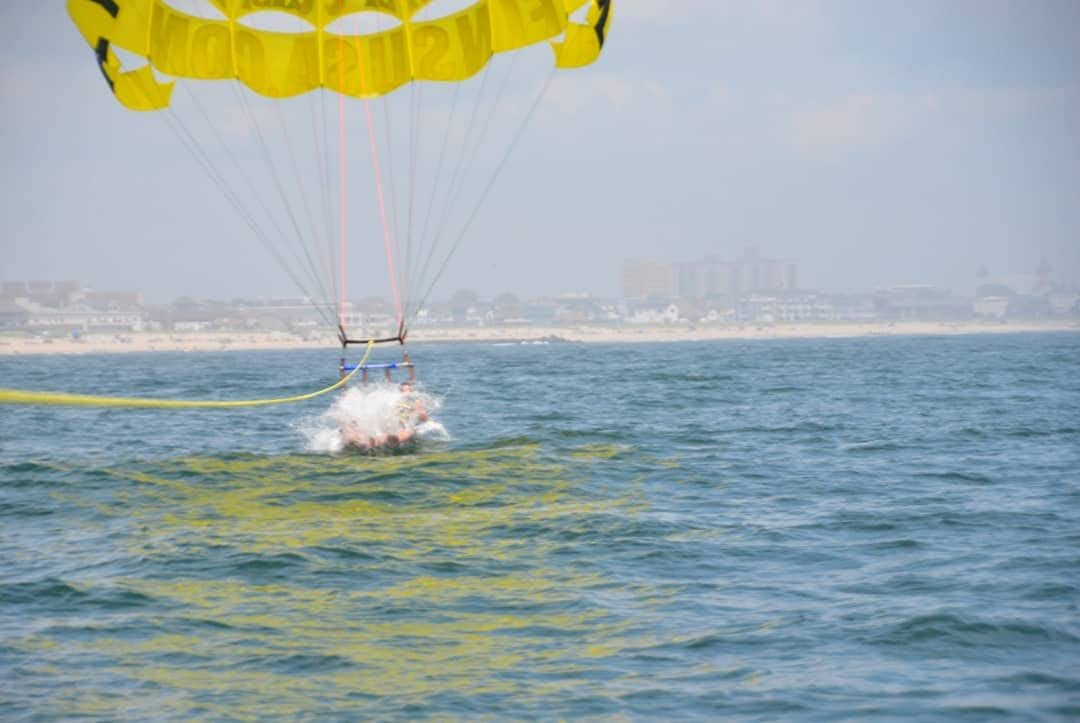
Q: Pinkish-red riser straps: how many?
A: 2